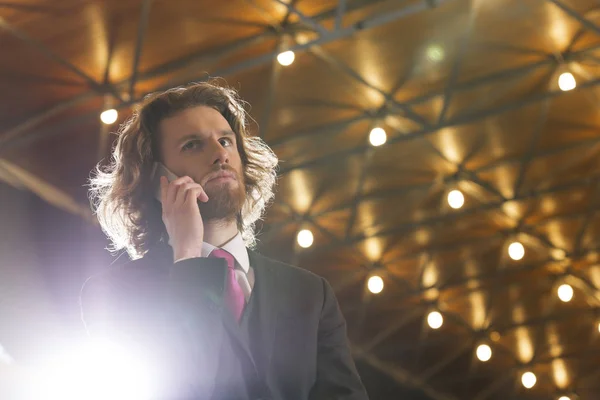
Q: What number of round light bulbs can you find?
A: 13